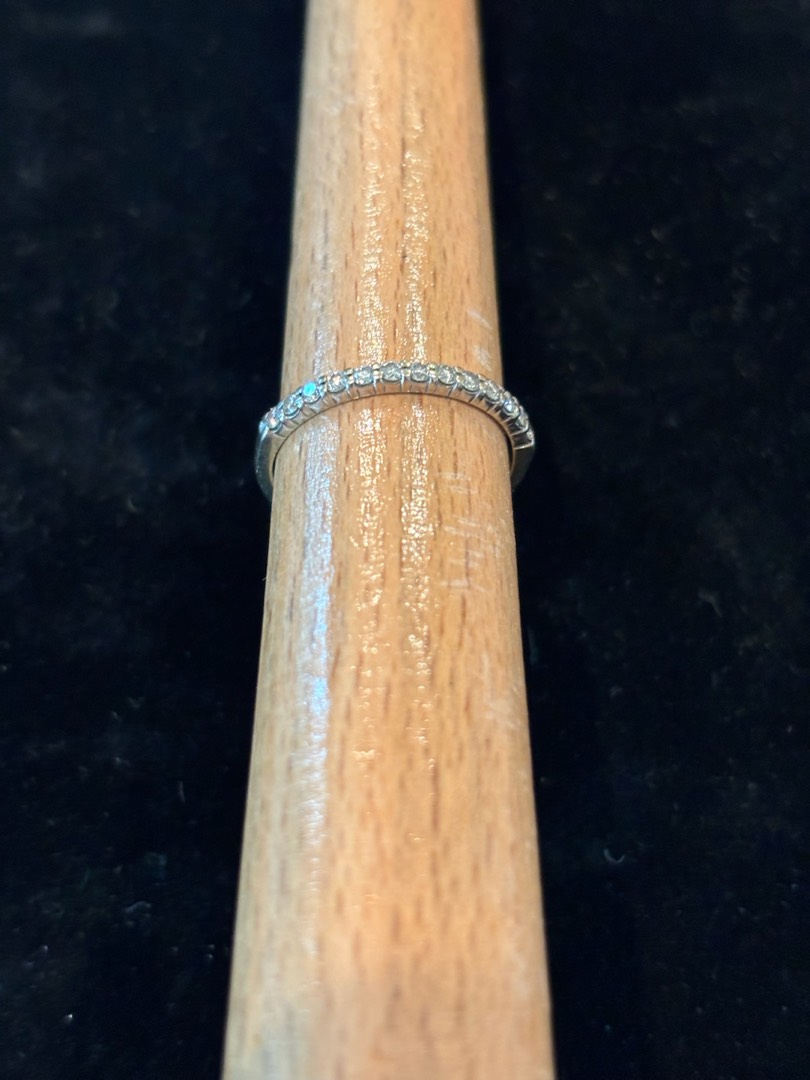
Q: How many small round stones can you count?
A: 13